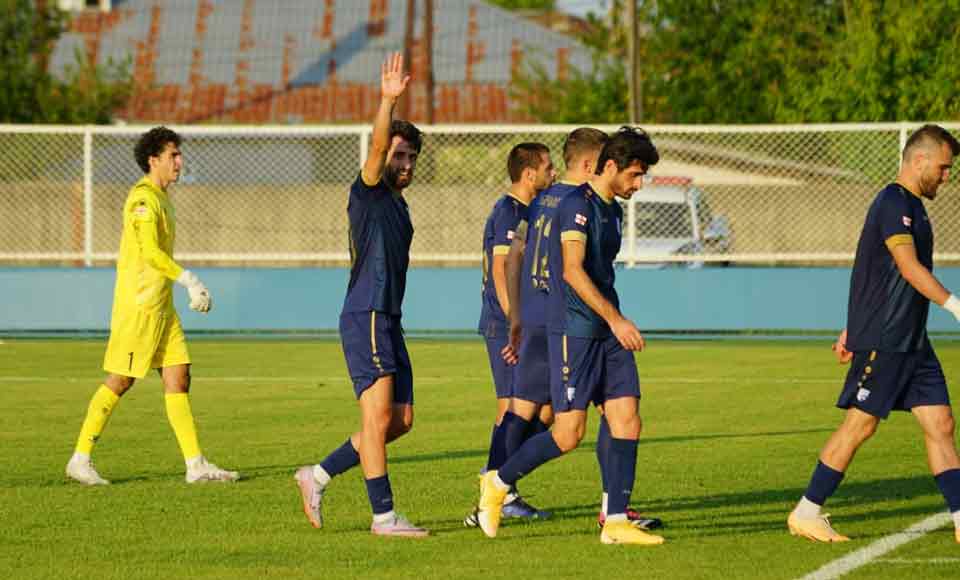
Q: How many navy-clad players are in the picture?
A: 5